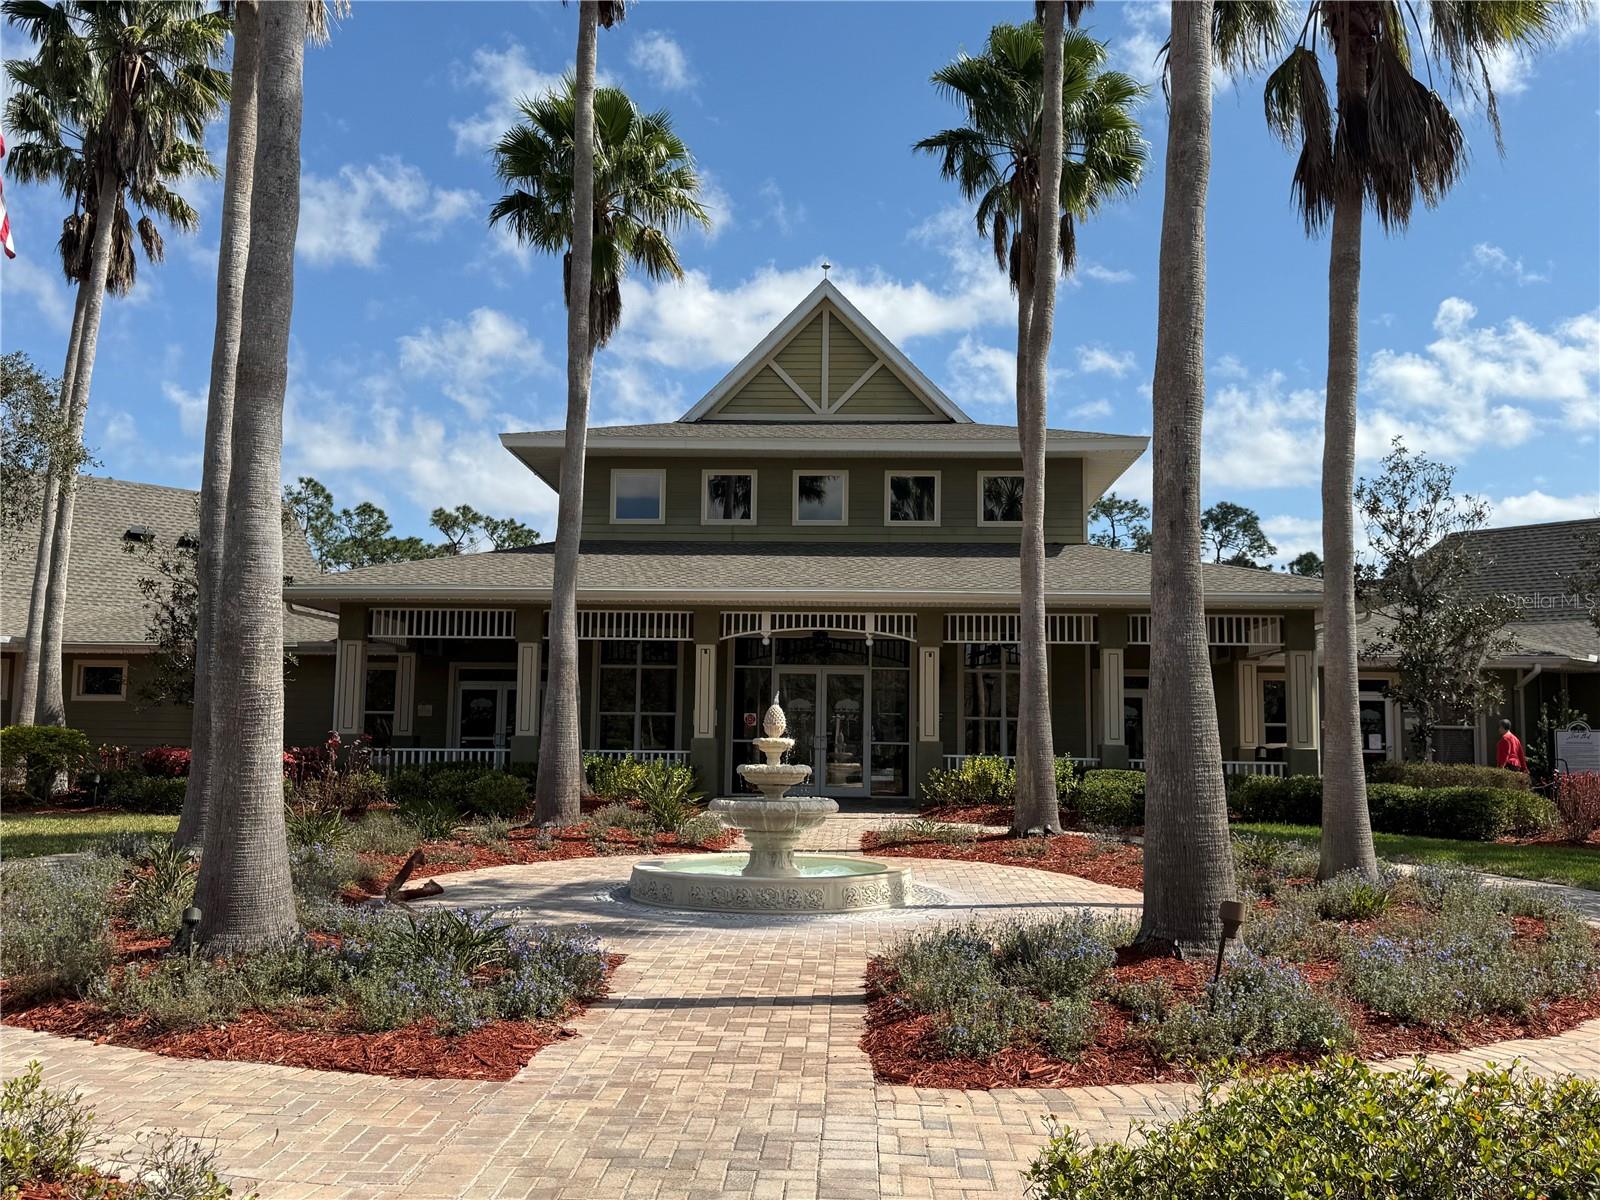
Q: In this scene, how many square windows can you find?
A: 5